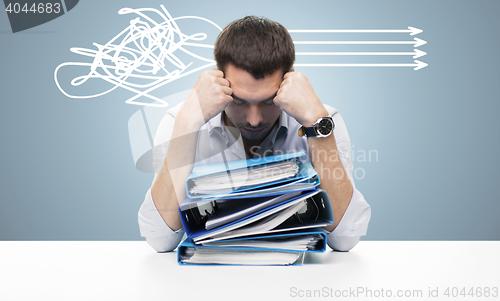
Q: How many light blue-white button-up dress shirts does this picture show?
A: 1